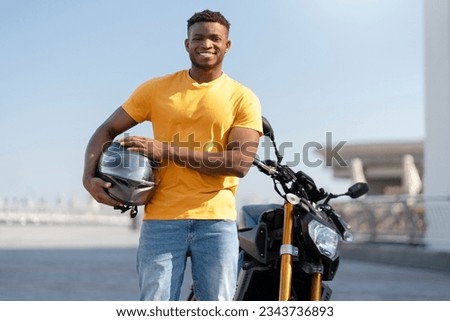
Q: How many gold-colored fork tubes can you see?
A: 2